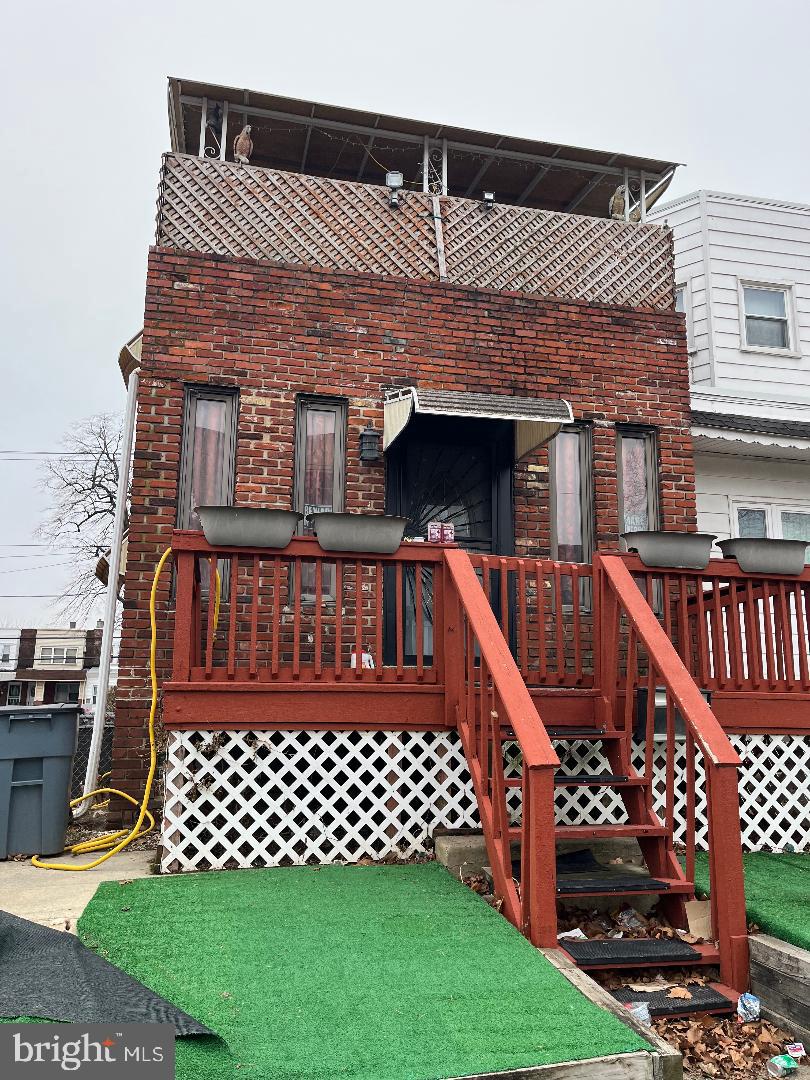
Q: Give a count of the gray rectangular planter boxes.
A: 4